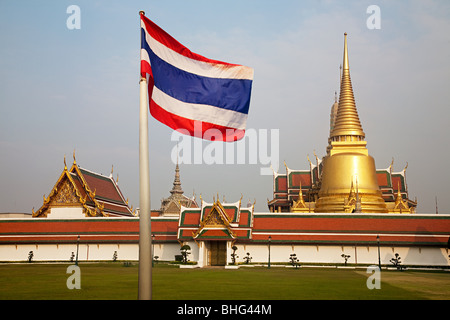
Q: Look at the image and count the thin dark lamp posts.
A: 4